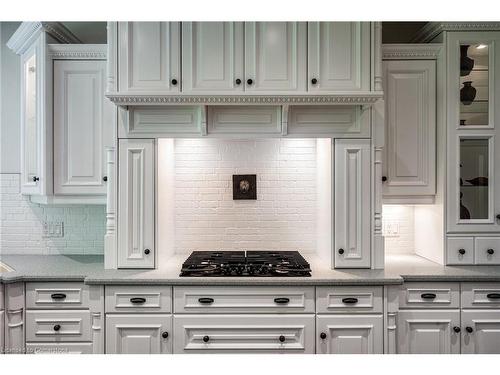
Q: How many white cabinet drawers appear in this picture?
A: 11